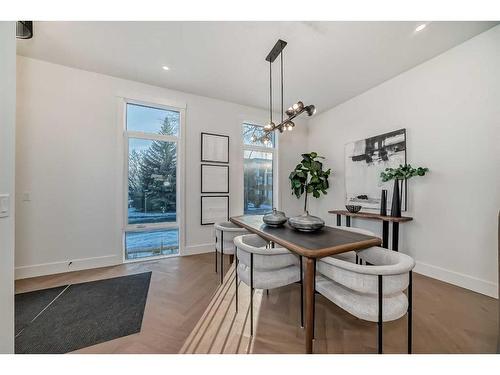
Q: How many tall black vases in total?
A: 2